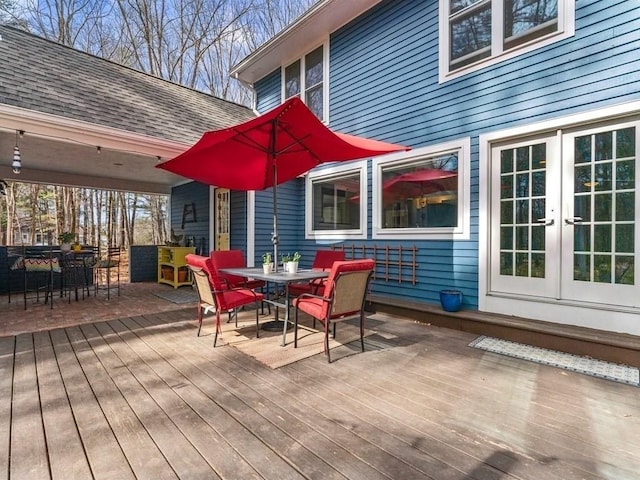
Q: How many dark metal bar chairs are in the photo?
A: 4